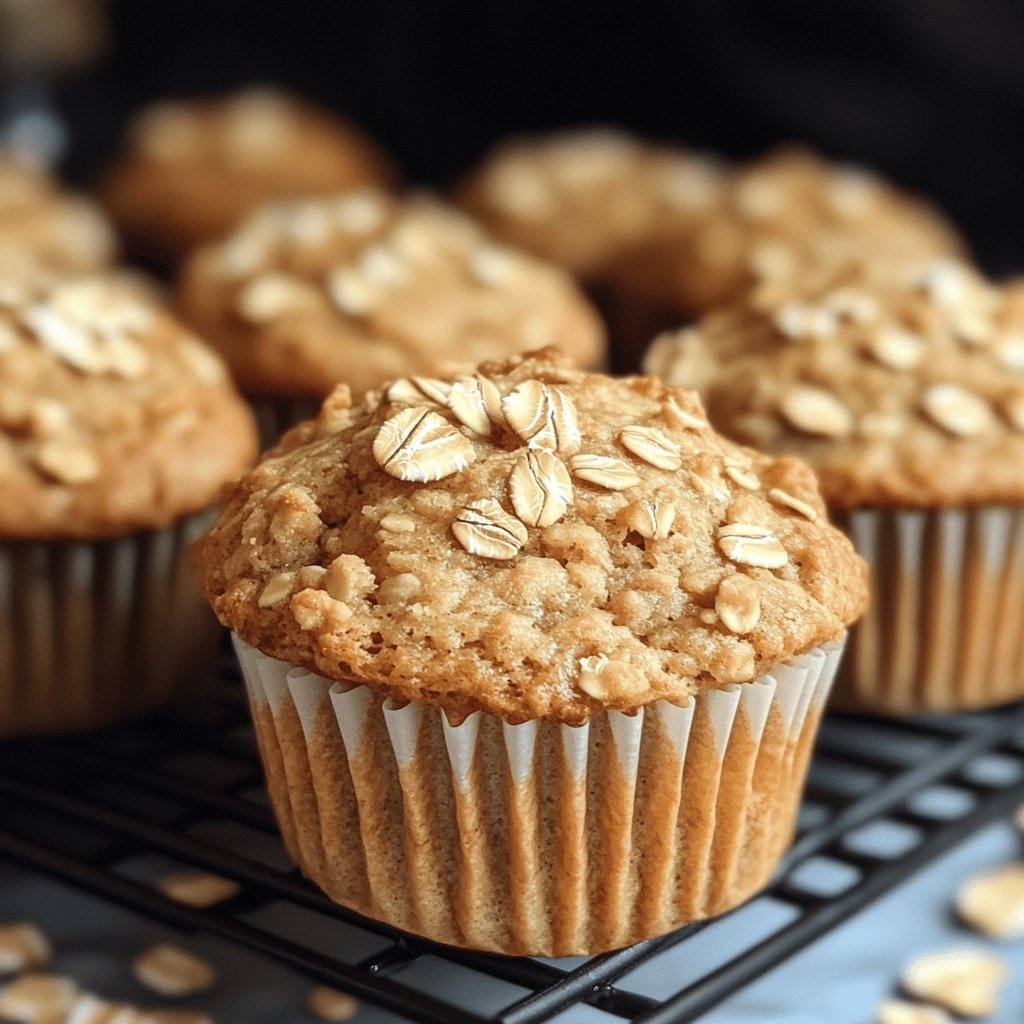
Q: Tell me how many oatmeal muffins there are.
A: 8